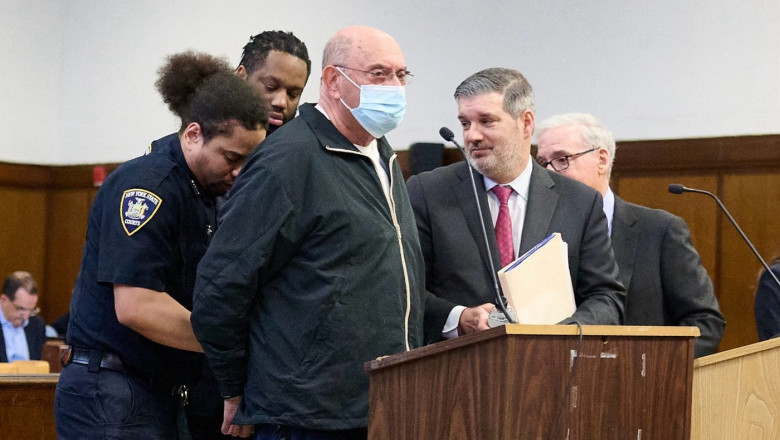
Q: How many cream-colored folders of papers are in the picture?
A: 1